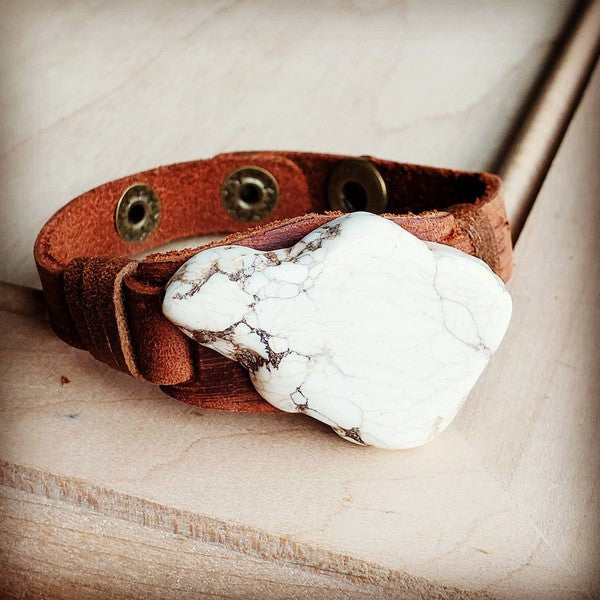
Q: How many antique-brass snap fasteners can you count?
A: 3